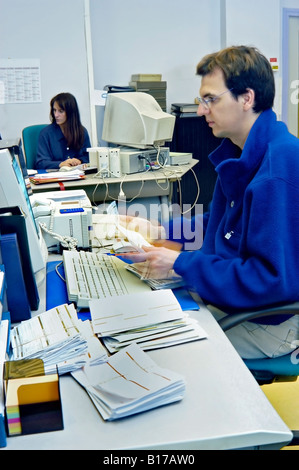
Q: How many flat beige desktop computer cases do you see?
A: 1